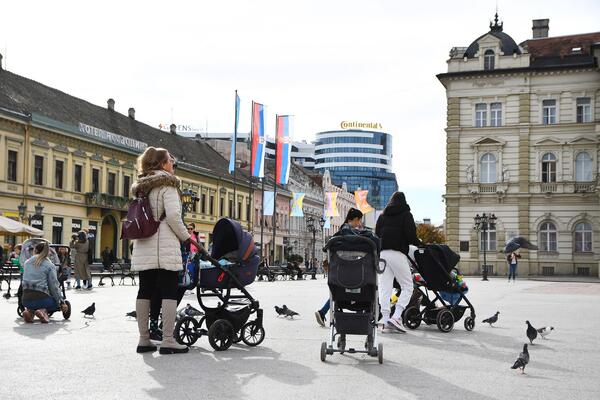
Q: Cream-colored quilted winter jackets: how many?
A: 1